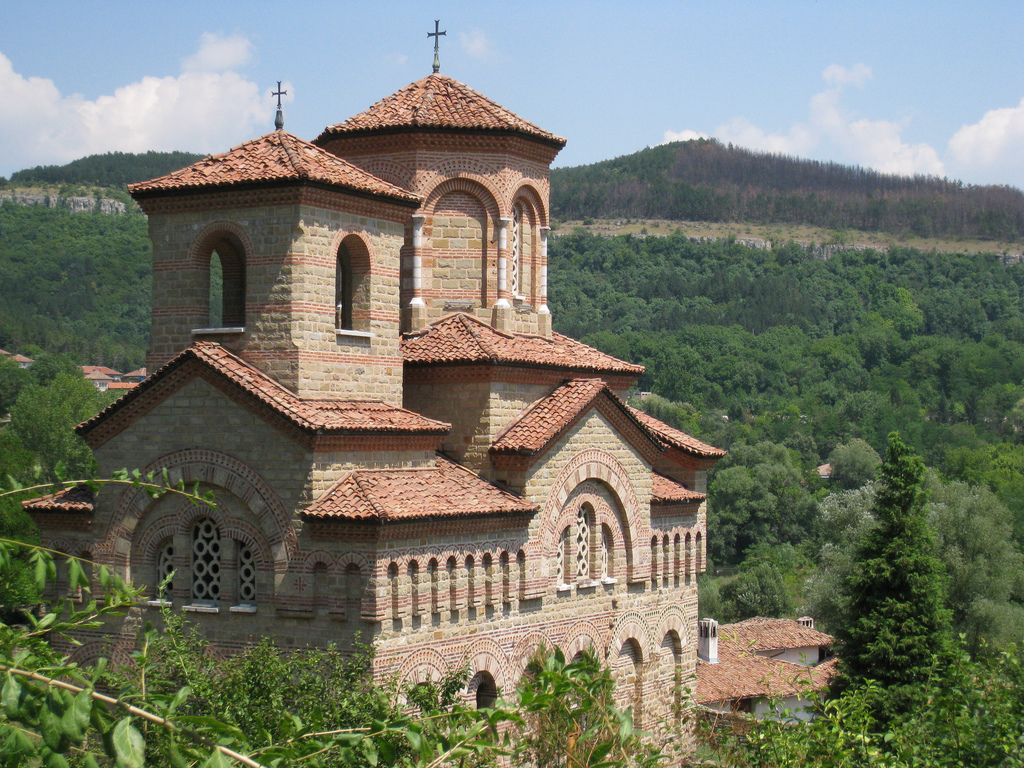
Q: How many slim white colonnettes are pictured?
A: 3